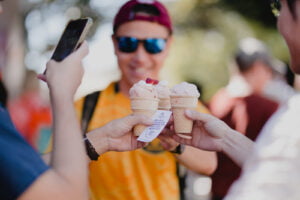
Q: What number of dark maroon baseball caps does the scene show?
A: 1